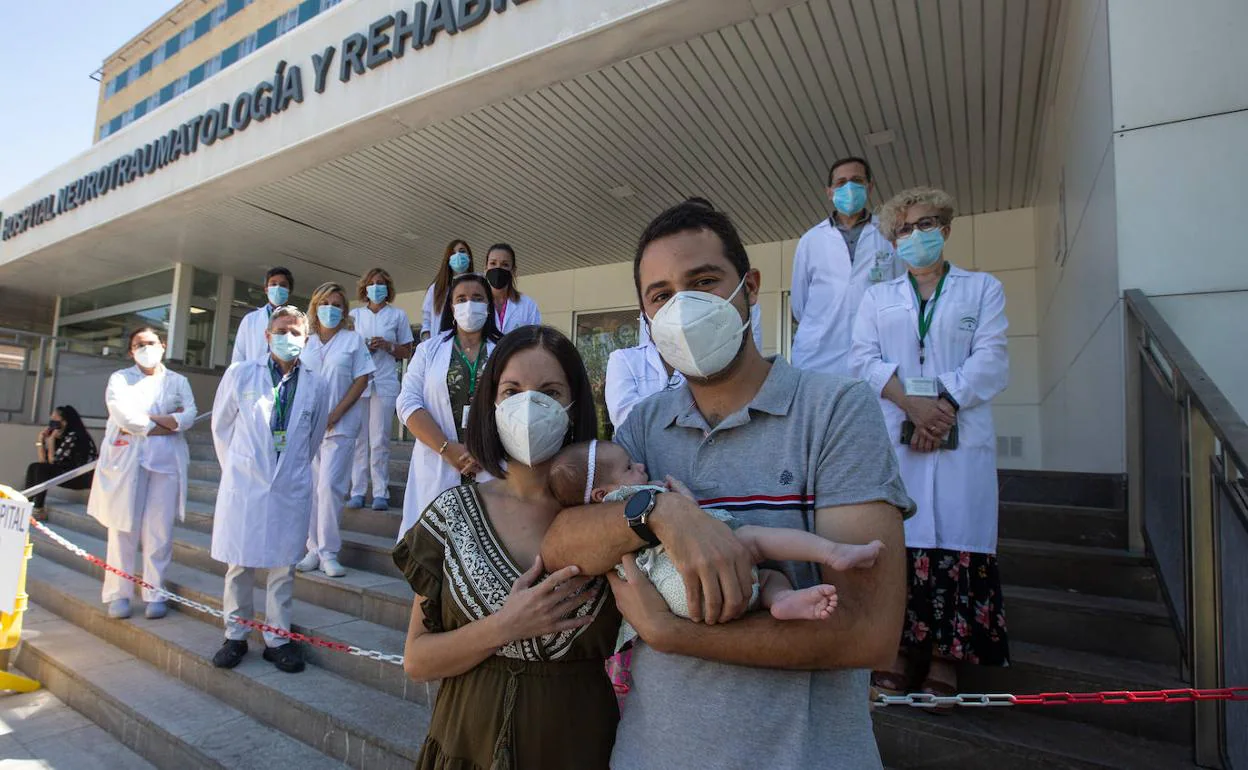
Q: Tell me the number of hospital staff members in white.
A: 11